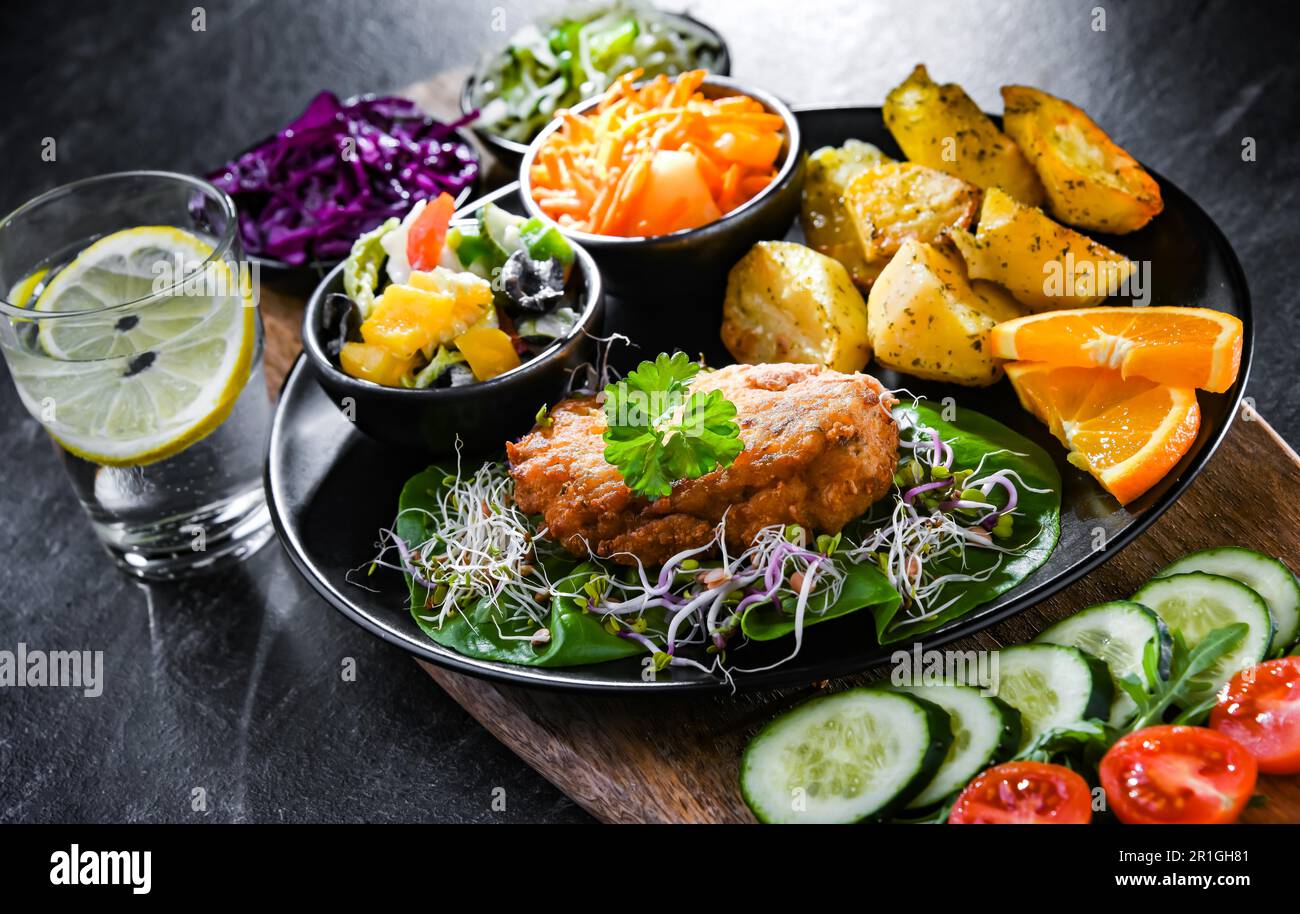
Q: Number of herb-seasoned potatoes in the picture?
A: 7